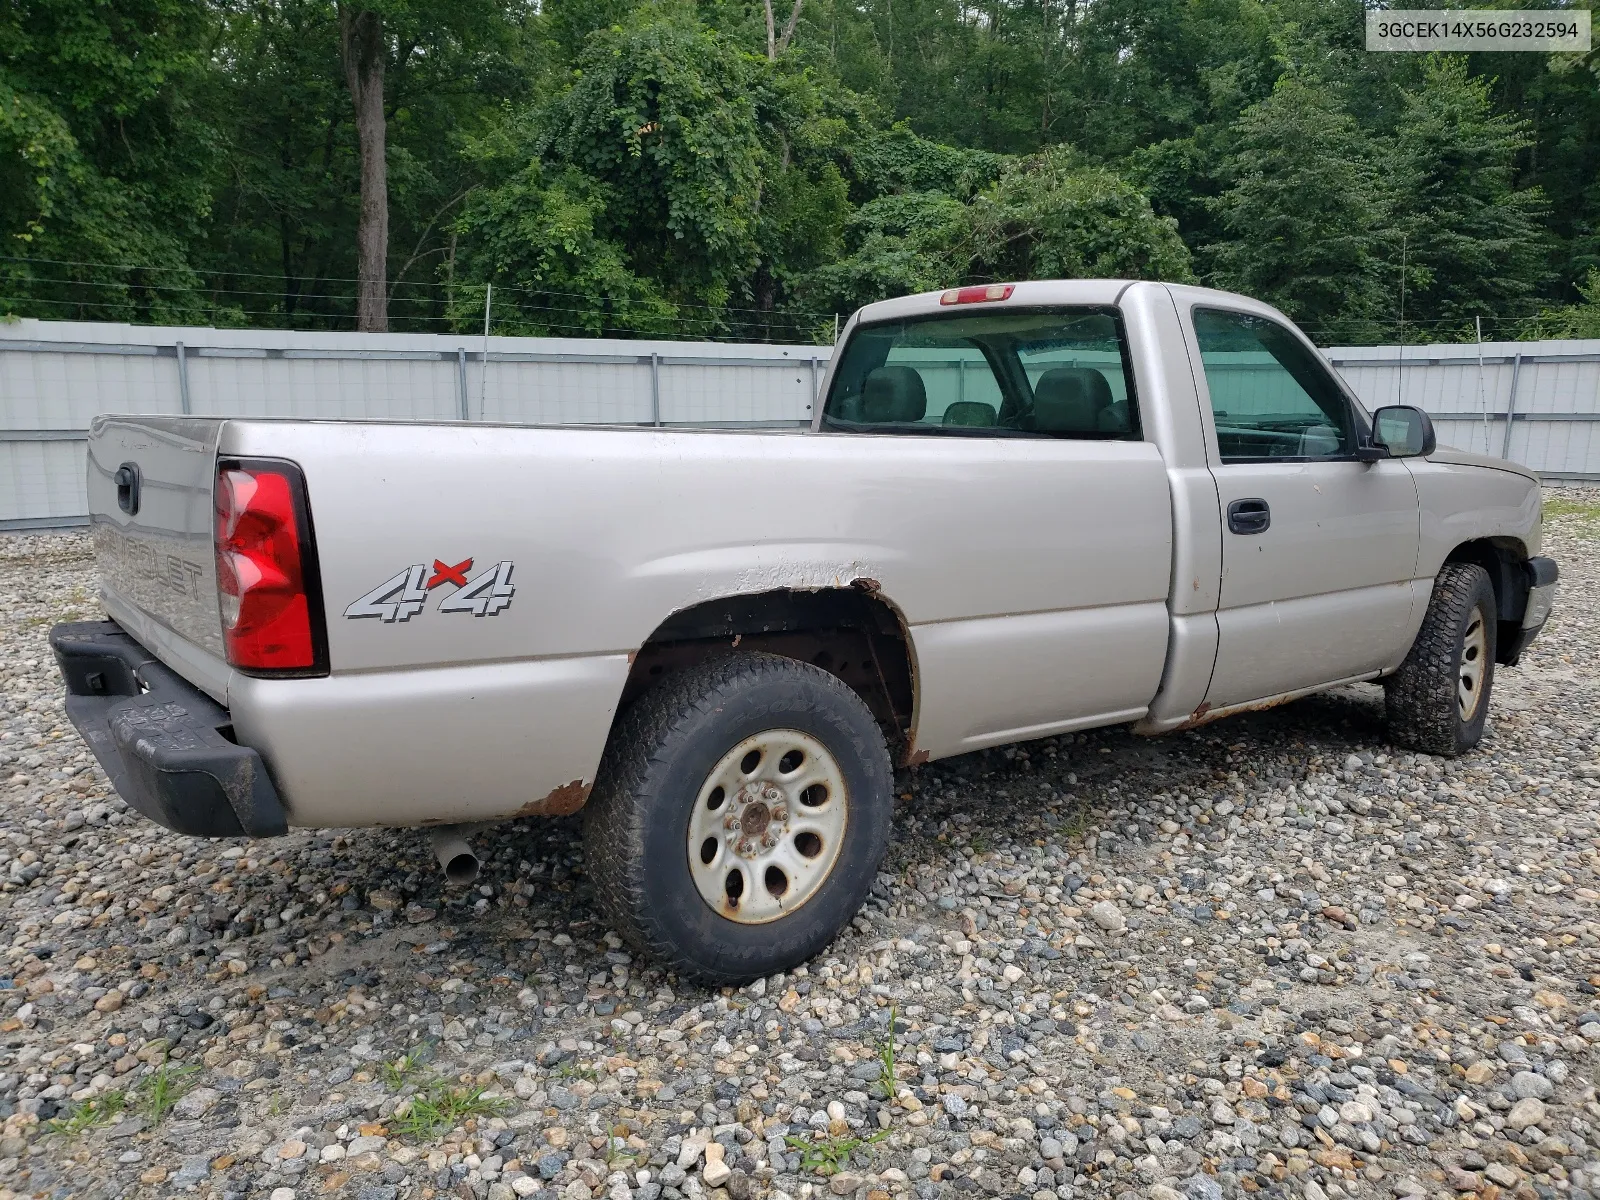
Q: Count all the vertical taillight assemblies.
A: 1